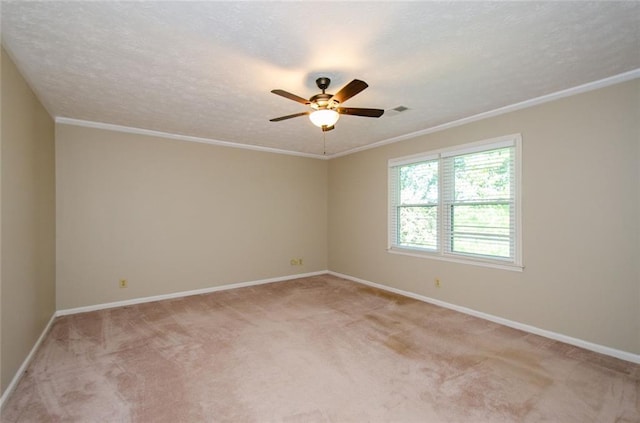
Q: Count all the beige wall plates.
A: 4